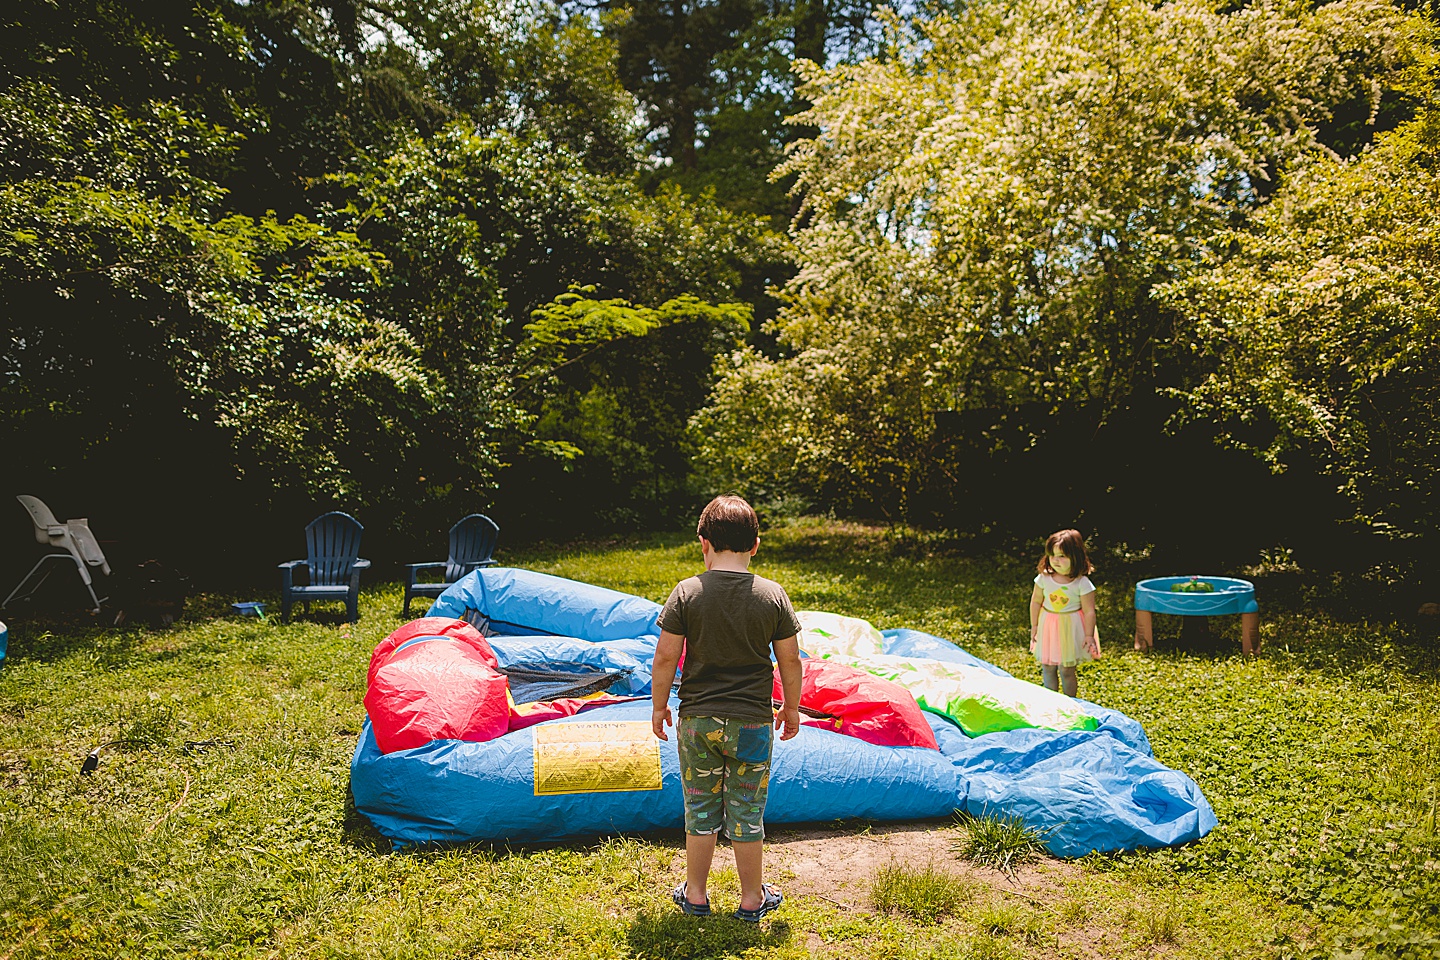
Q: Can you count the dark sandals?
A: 2